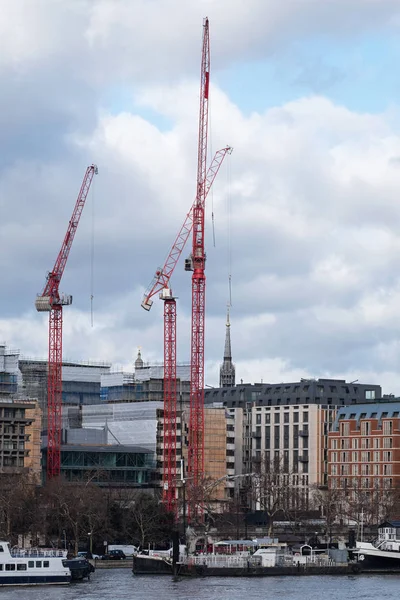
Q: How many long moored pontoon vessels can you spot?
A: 1